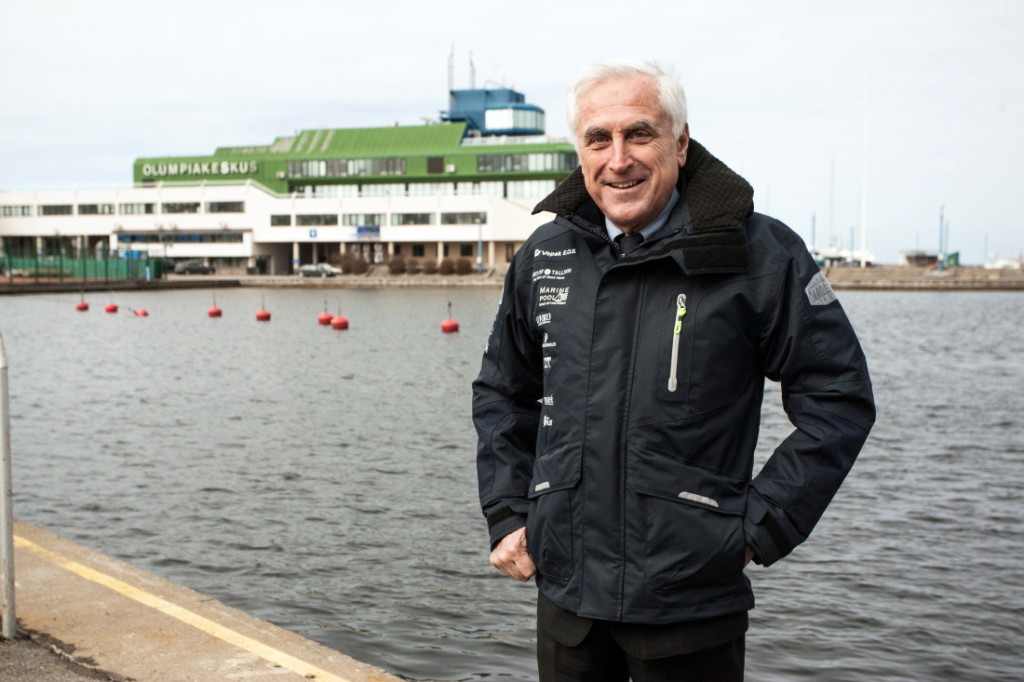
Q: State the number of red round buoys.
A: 8